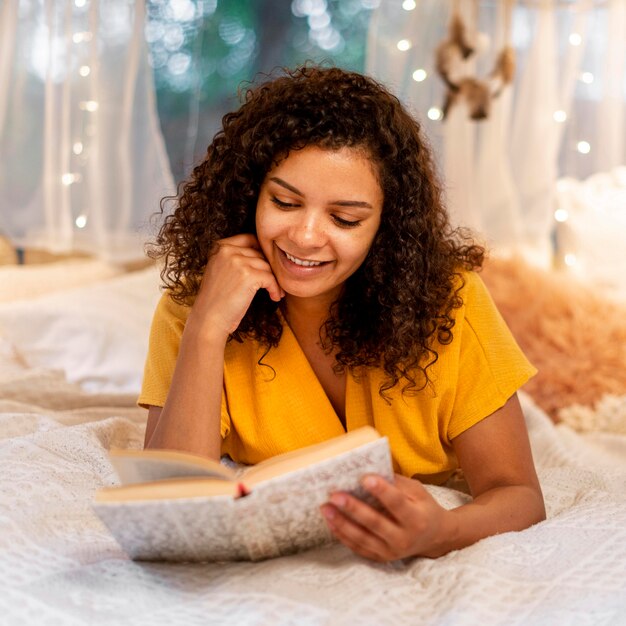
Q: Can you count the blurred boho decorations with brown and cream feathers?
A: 1